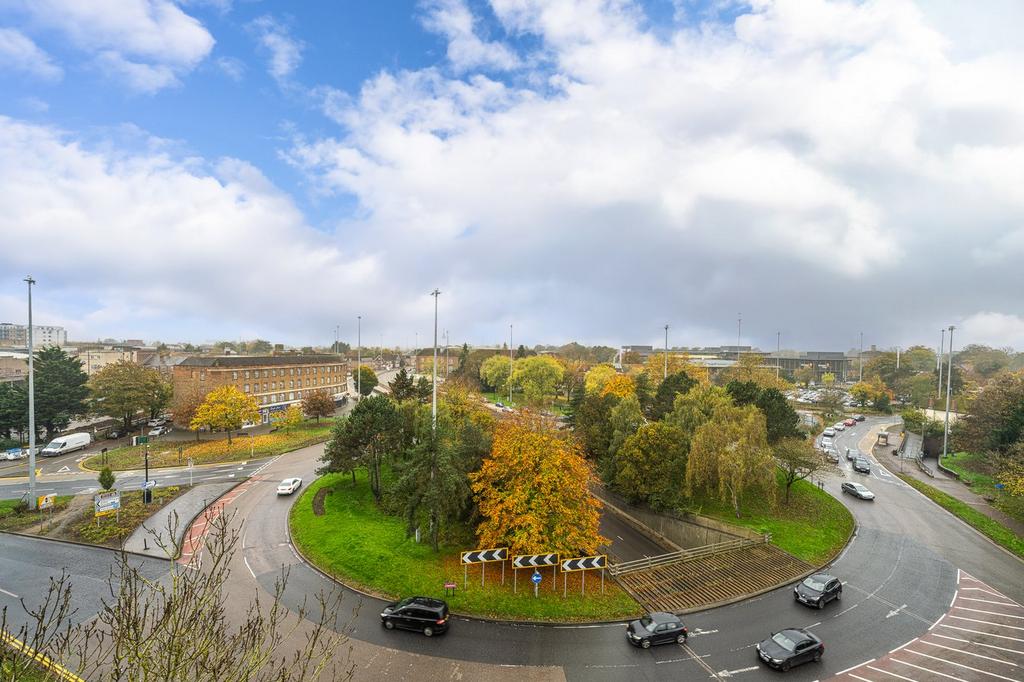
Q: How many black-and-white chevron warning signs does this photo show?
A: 3